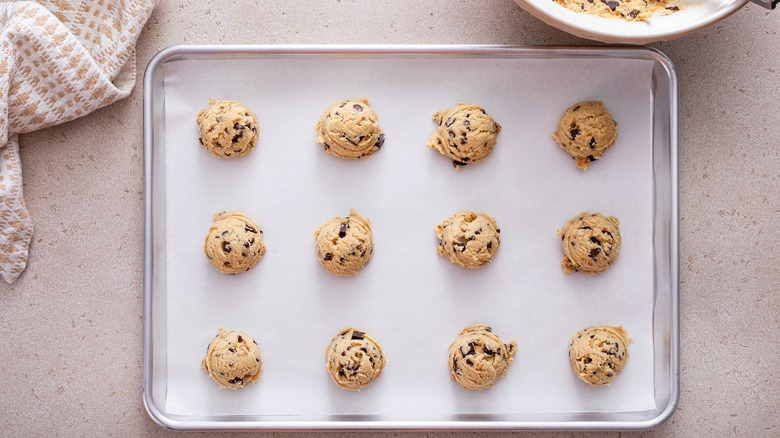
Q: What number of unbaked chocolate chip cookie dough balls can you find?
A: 12